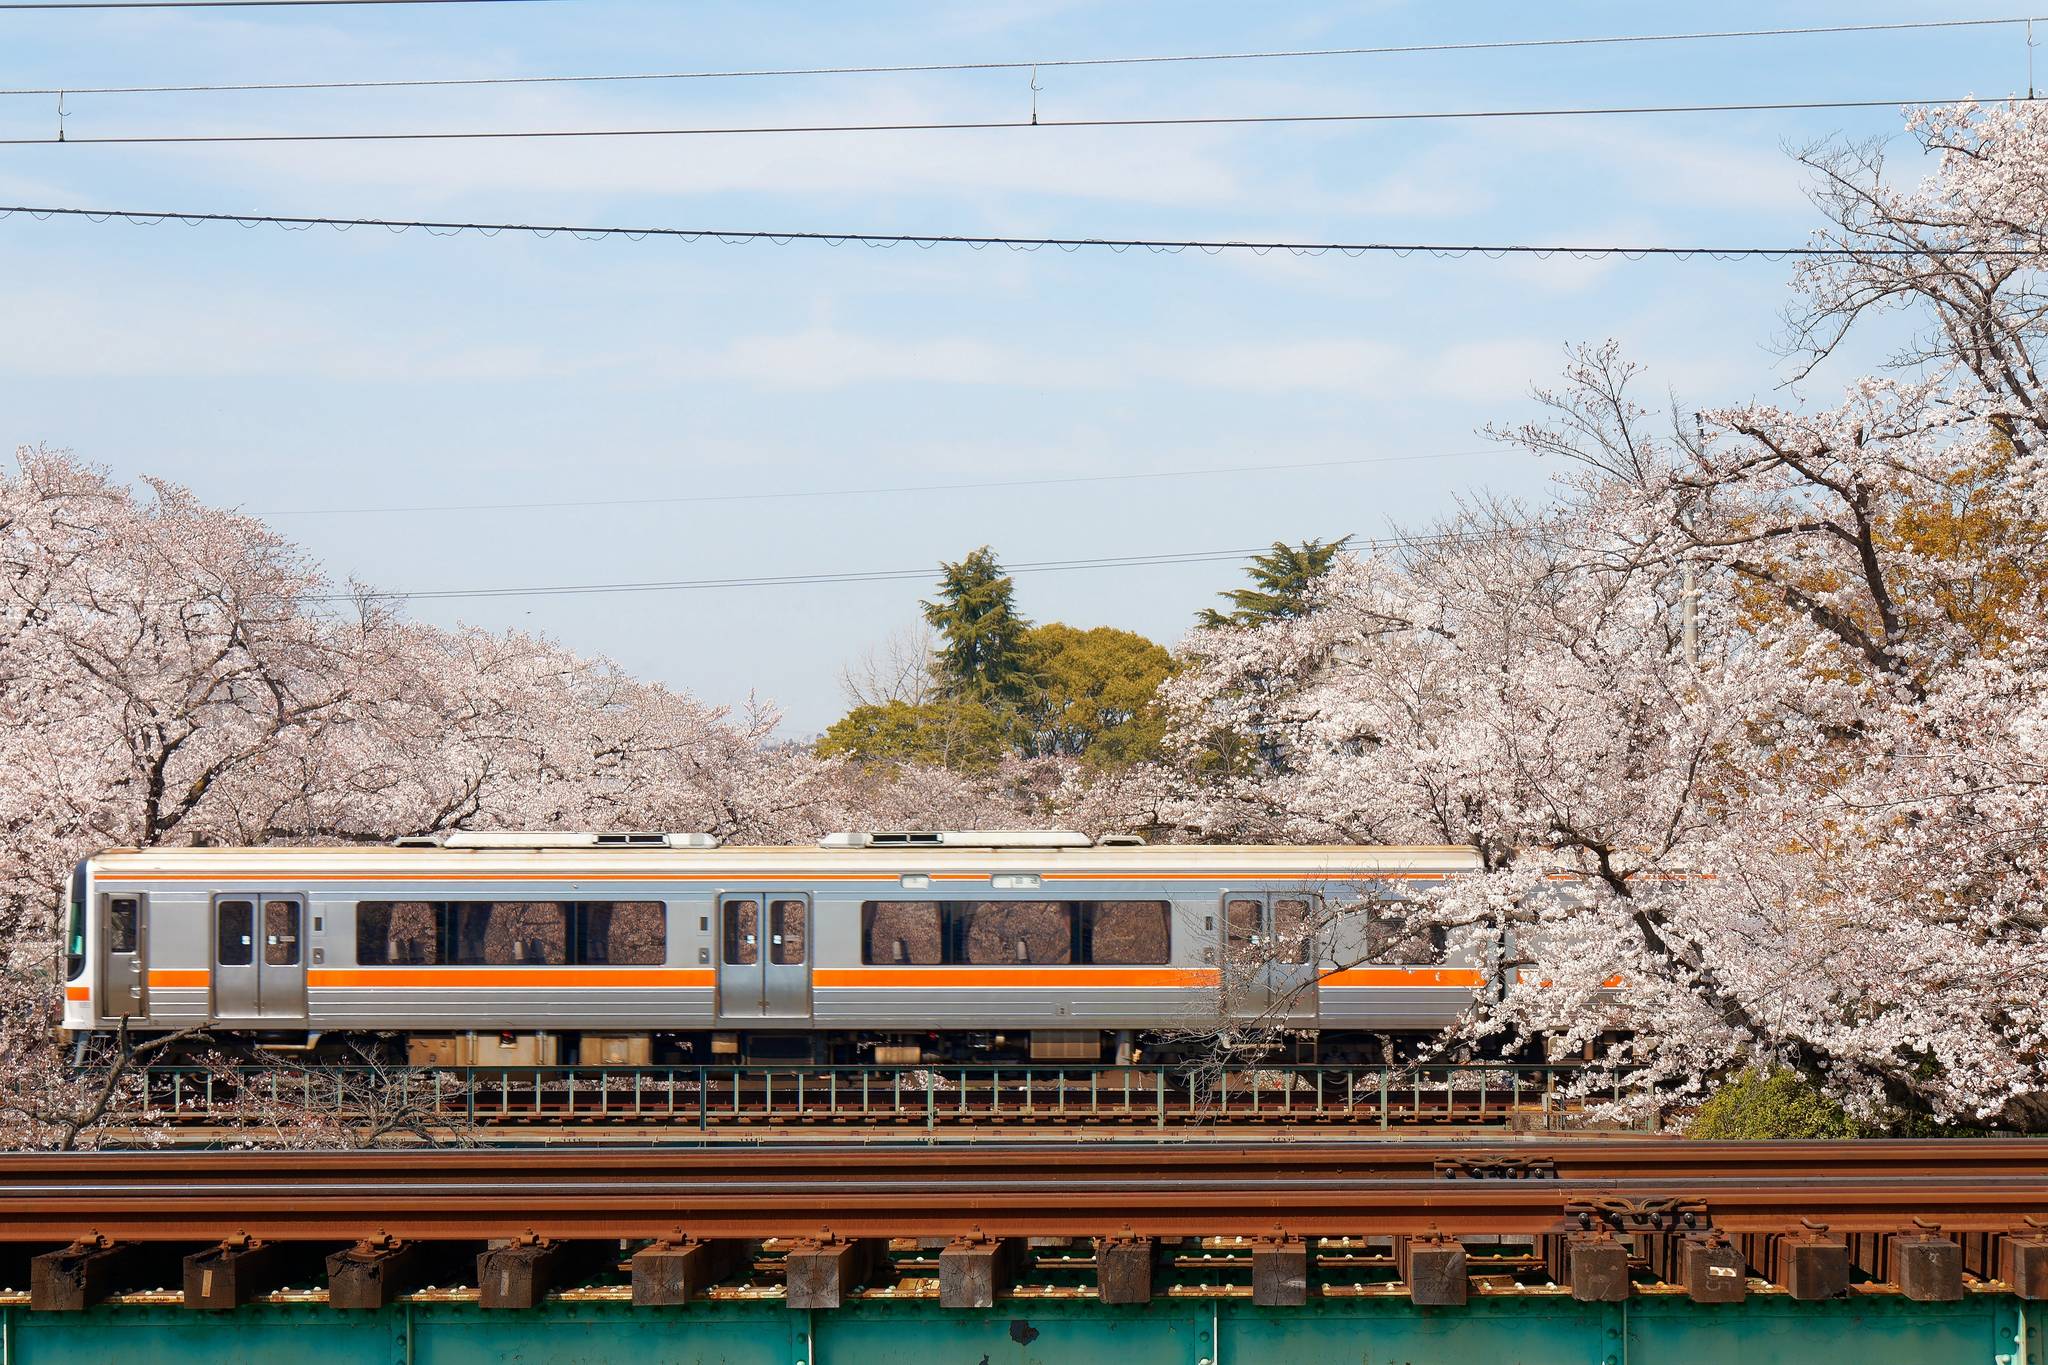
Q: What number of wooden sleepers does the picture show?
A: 15